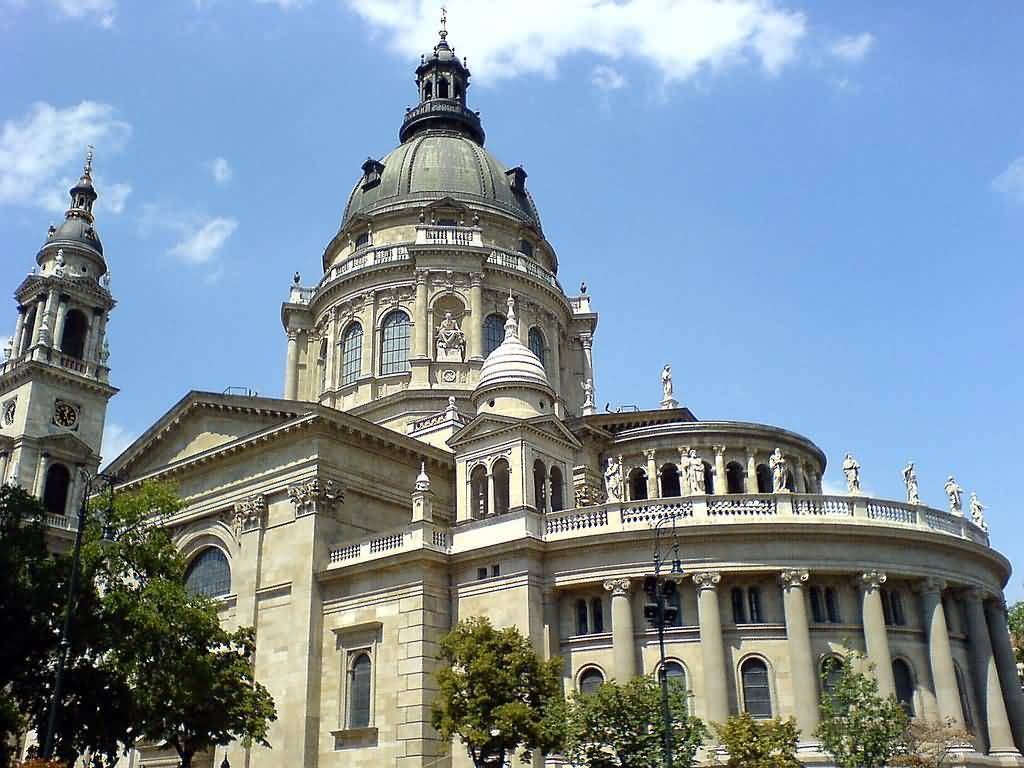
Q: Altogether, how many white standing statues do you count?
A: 9